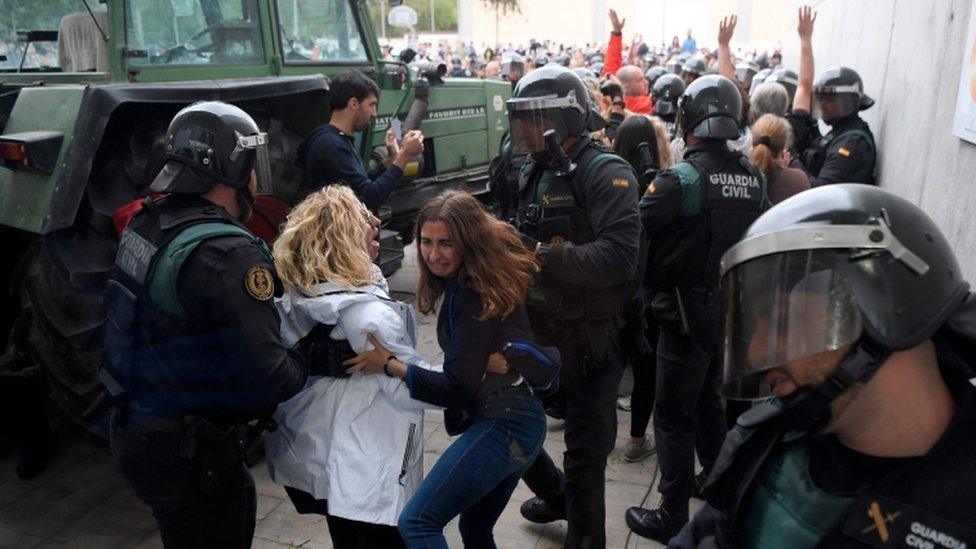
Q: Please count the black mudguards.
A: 1